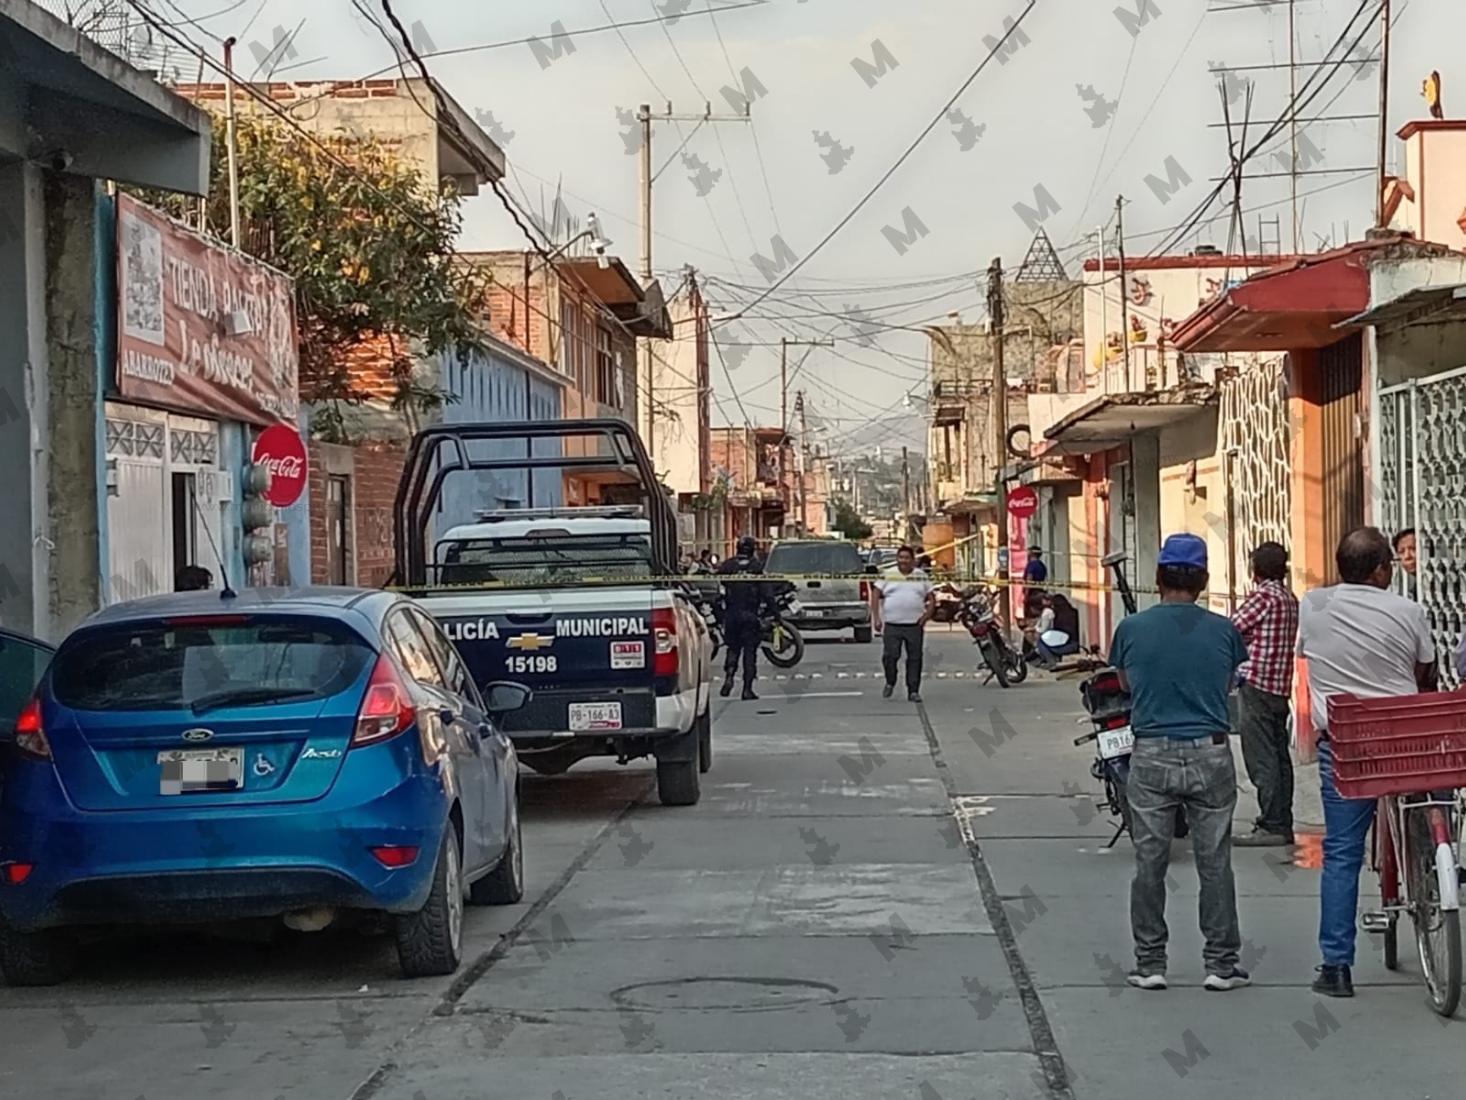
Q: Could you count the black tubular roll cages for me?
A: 1